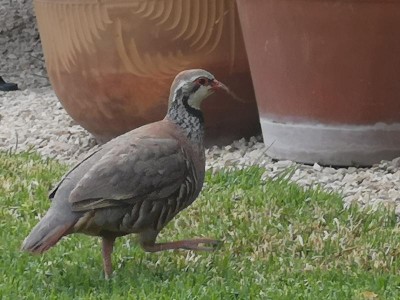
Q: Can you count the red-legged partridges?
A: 1